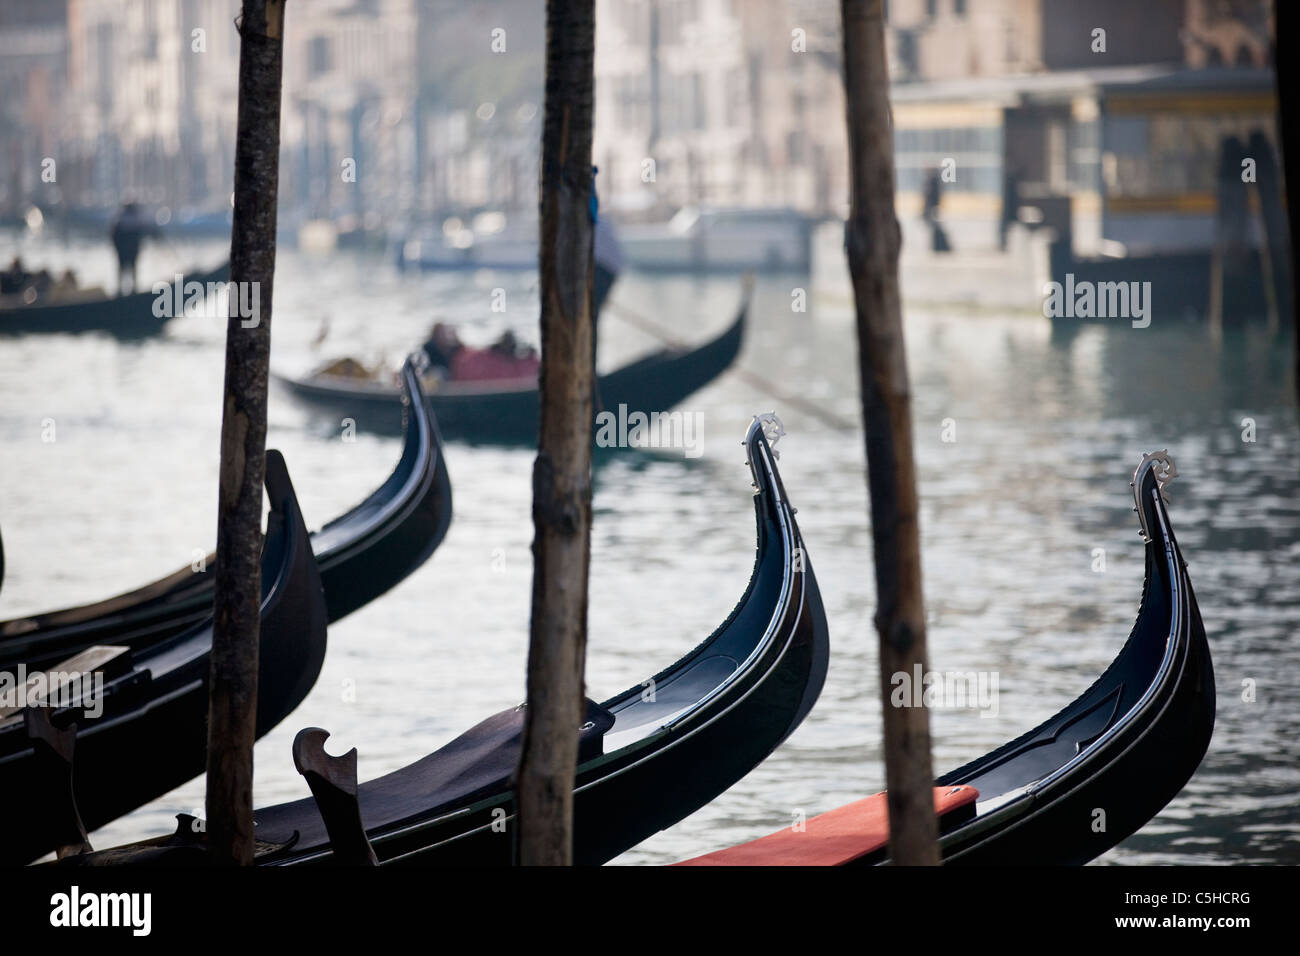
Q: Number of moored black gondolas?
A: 4